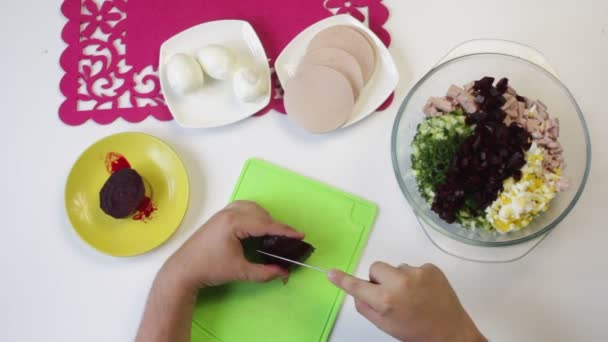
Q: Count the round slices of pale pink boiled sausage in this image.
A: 3